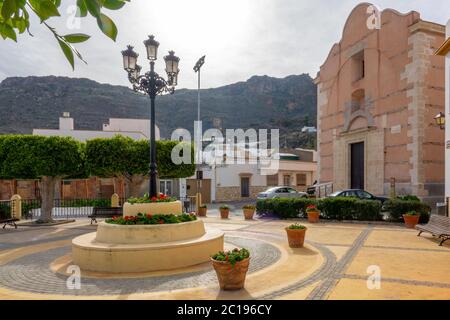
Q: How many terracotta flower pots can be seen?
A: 7